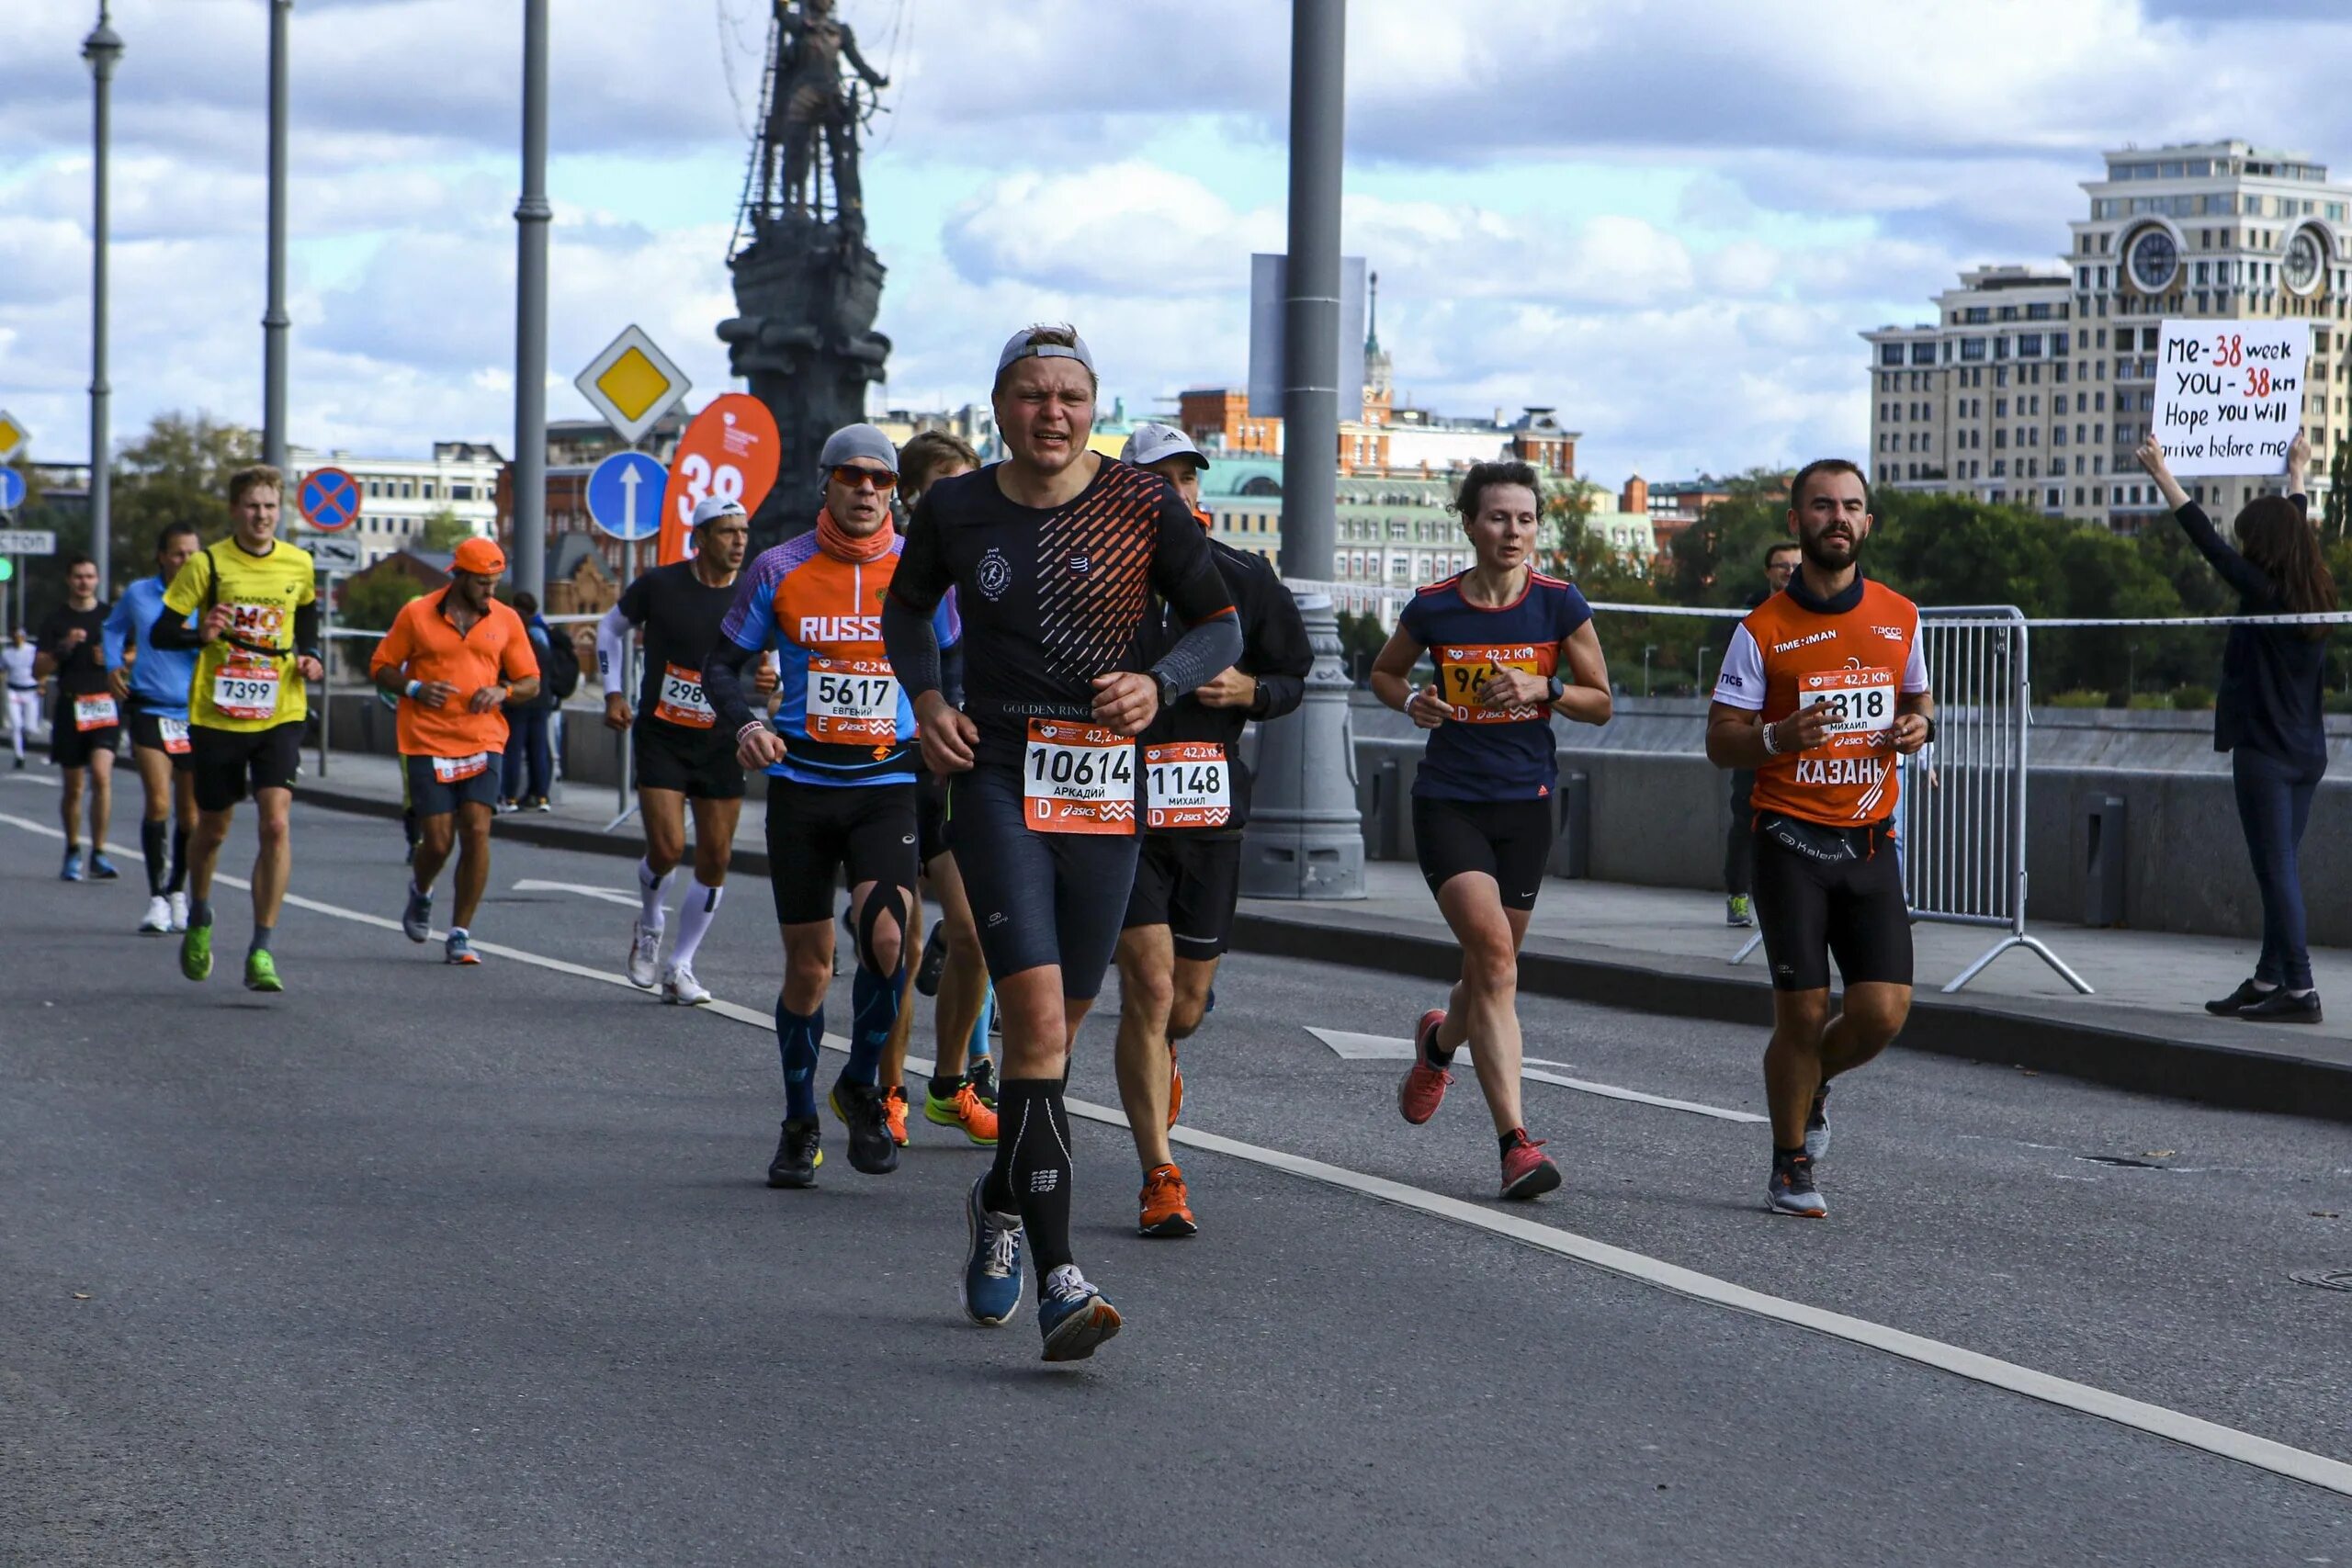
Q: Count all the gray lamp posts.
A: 4